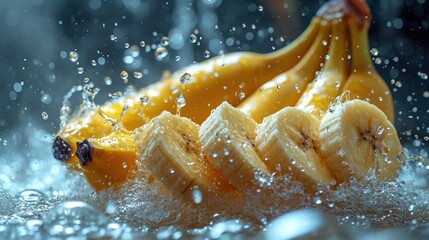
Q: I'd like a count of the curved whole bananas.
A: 4